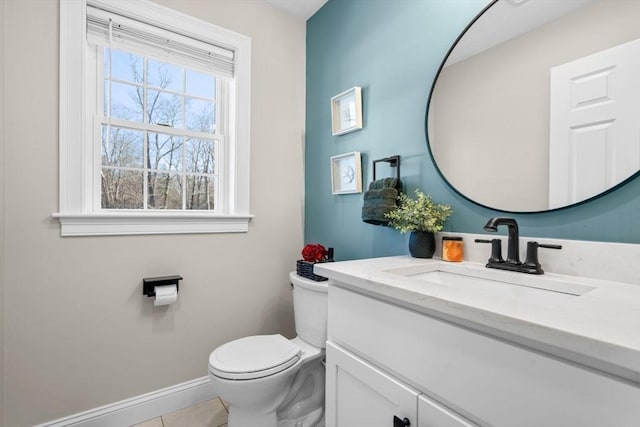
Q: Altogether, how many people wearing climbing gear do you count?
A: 0